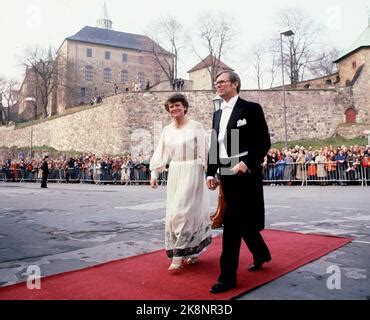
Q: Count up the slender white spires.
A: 1